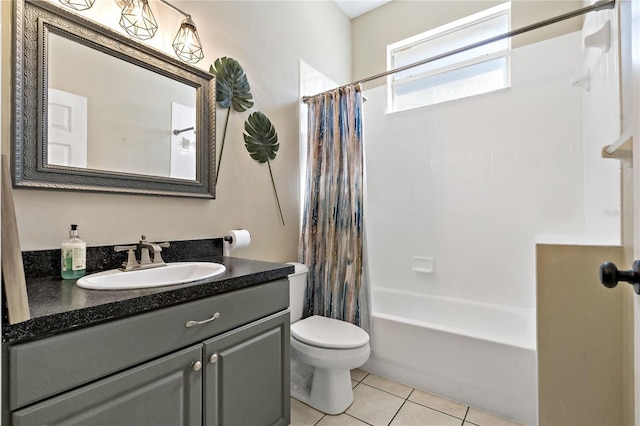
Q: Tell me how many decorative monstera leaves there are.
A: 2